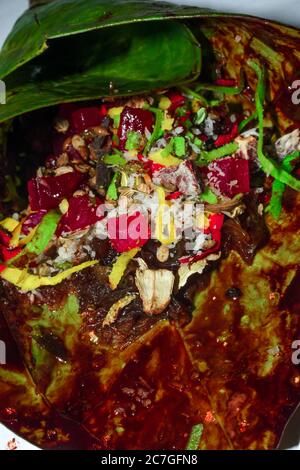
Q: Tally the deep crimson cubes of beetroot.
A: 6